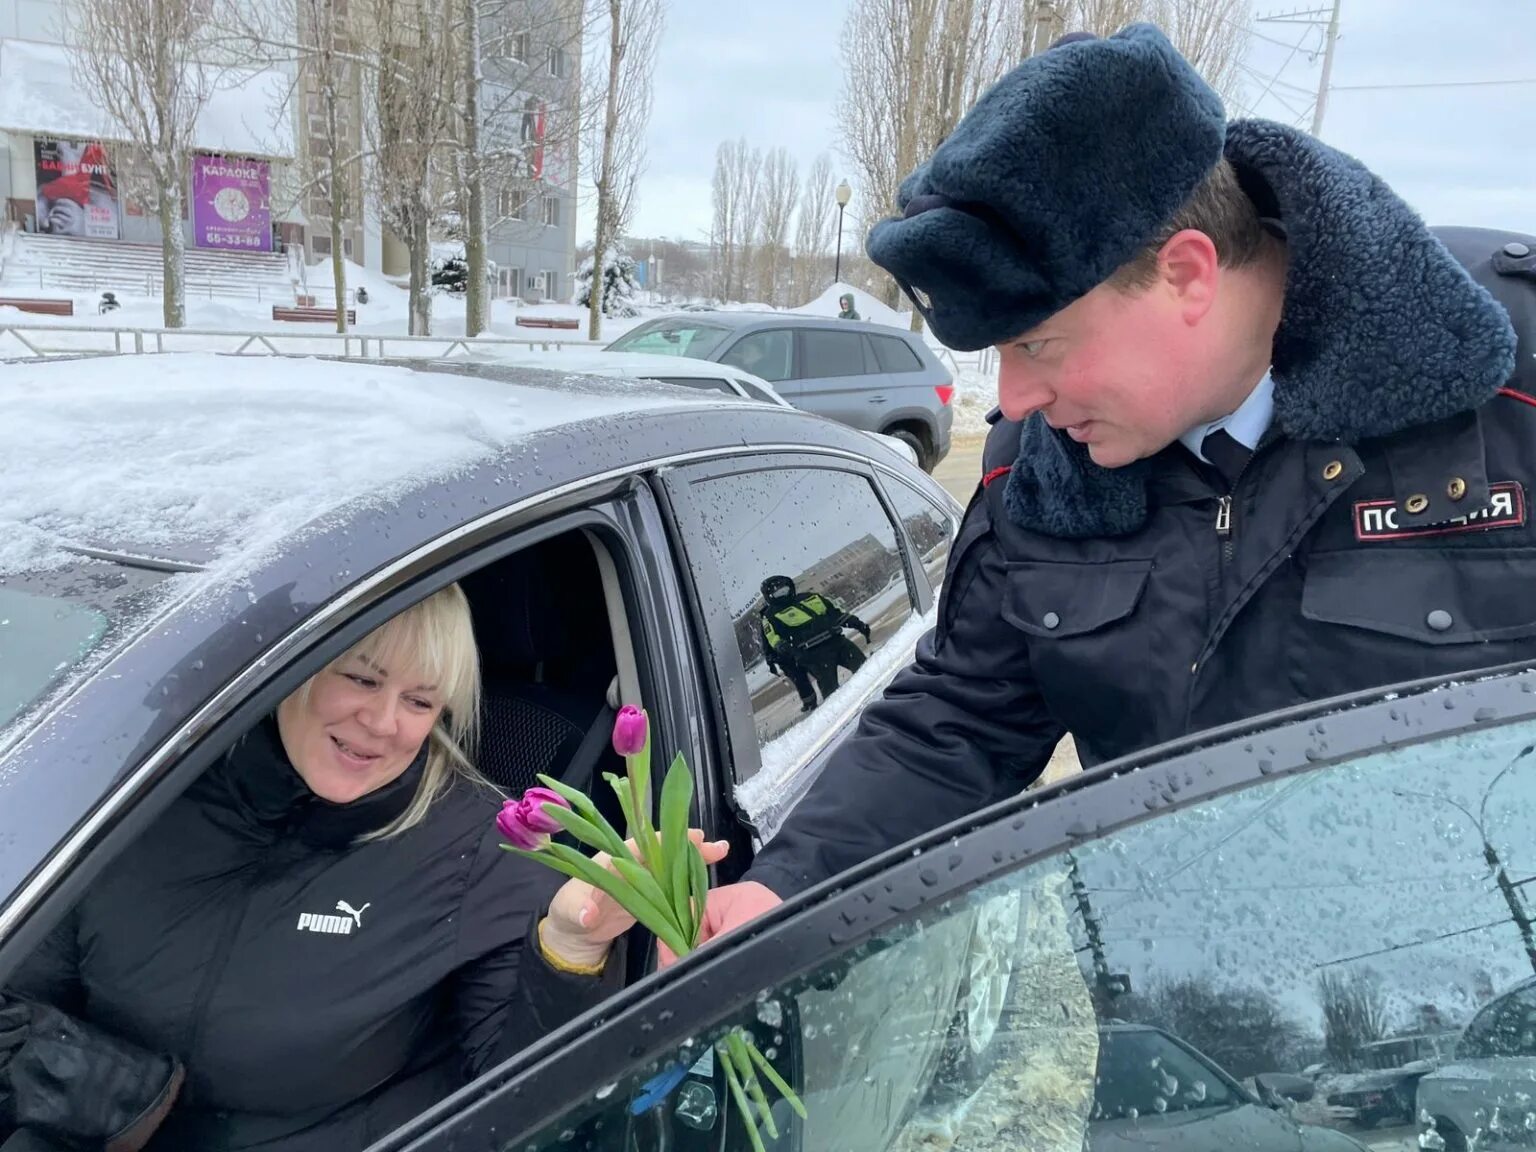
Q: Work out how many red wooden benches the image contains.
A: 3